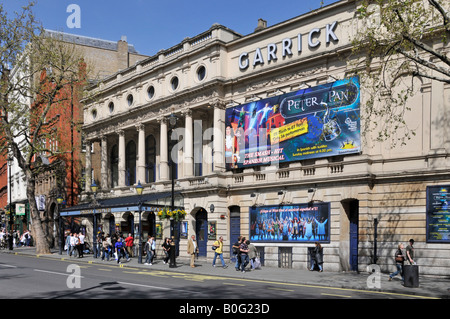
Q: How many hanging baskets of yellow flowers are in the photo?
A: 2